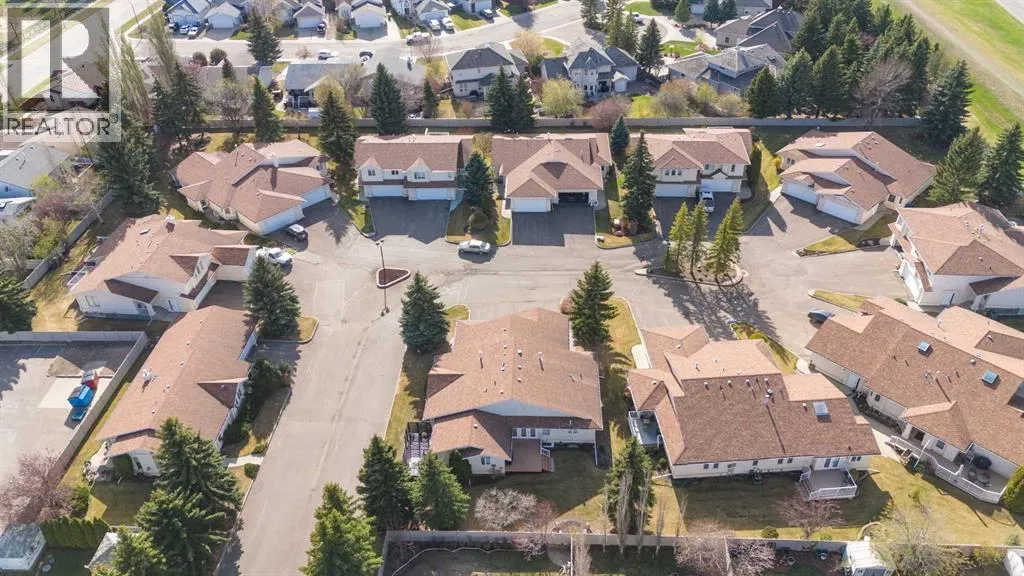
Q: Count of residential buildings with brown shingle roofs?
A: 11